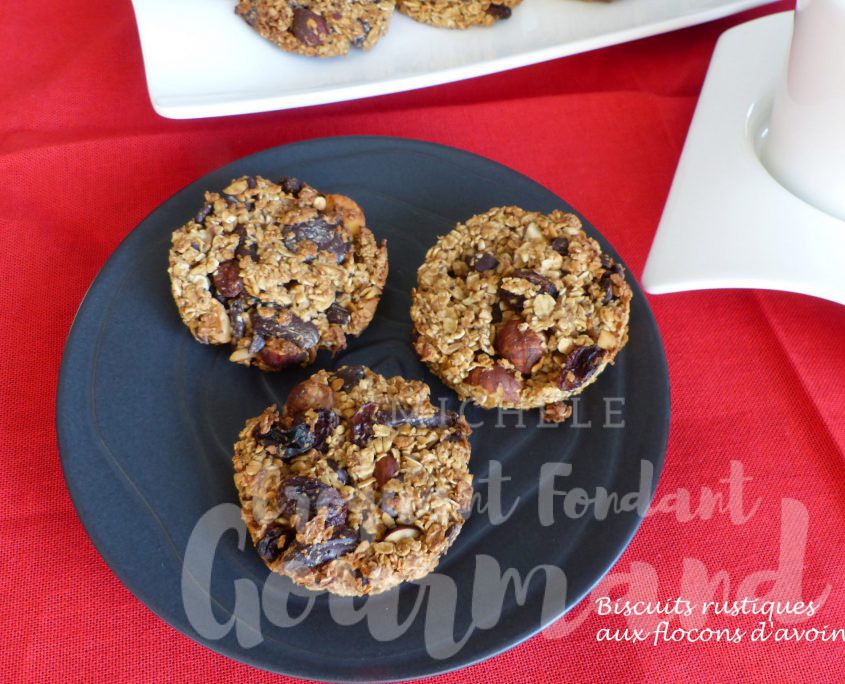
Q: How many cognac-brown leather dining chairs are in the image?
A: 0